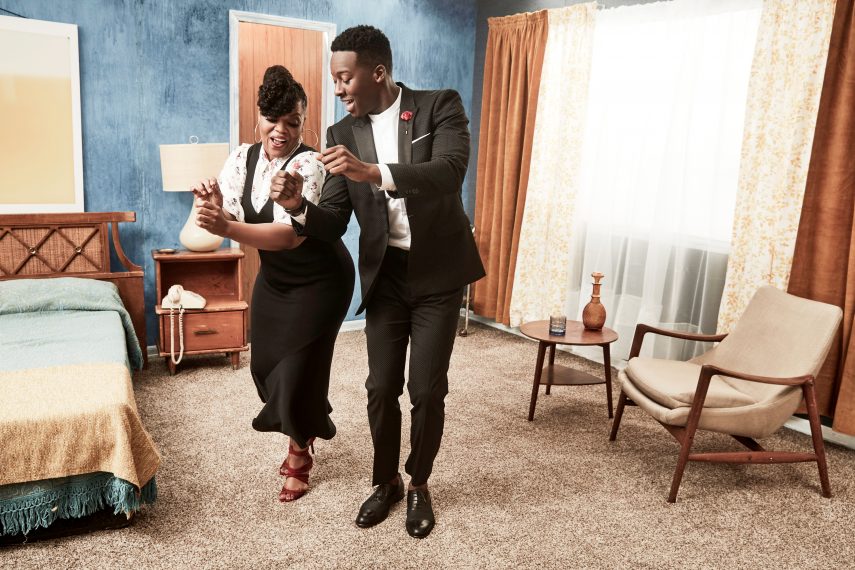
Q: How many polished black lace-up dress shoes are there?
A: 2